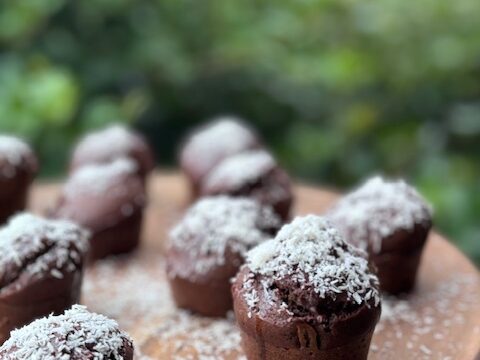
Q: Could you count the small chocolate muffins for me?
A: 10